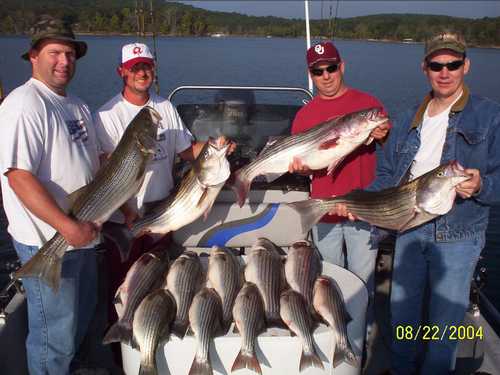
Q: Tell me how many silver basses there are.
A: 14